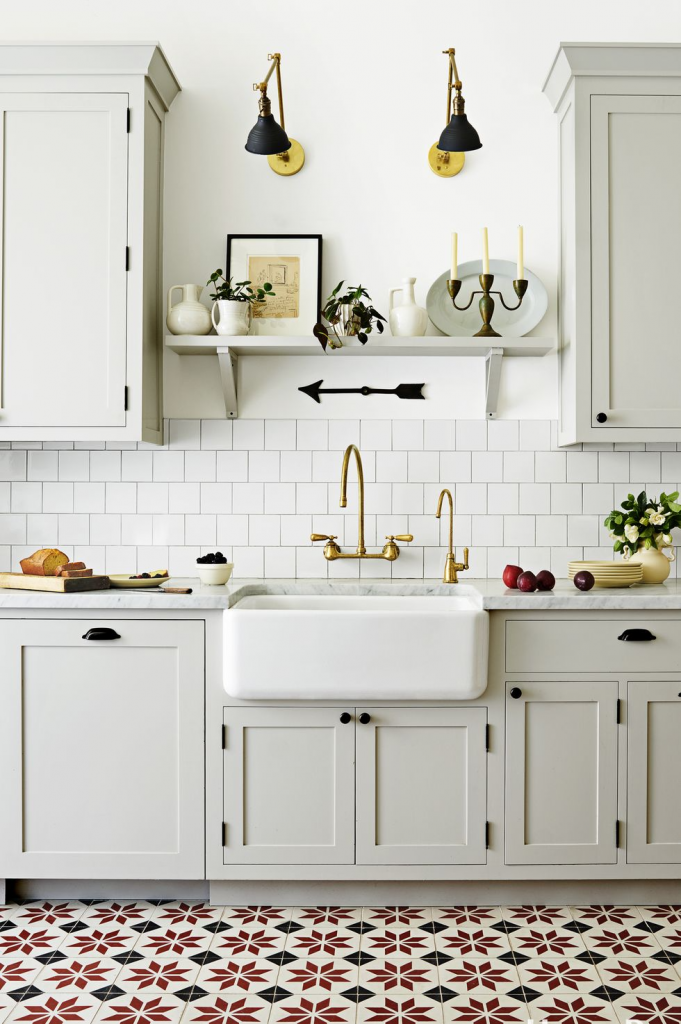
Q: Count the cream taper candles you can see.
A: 3